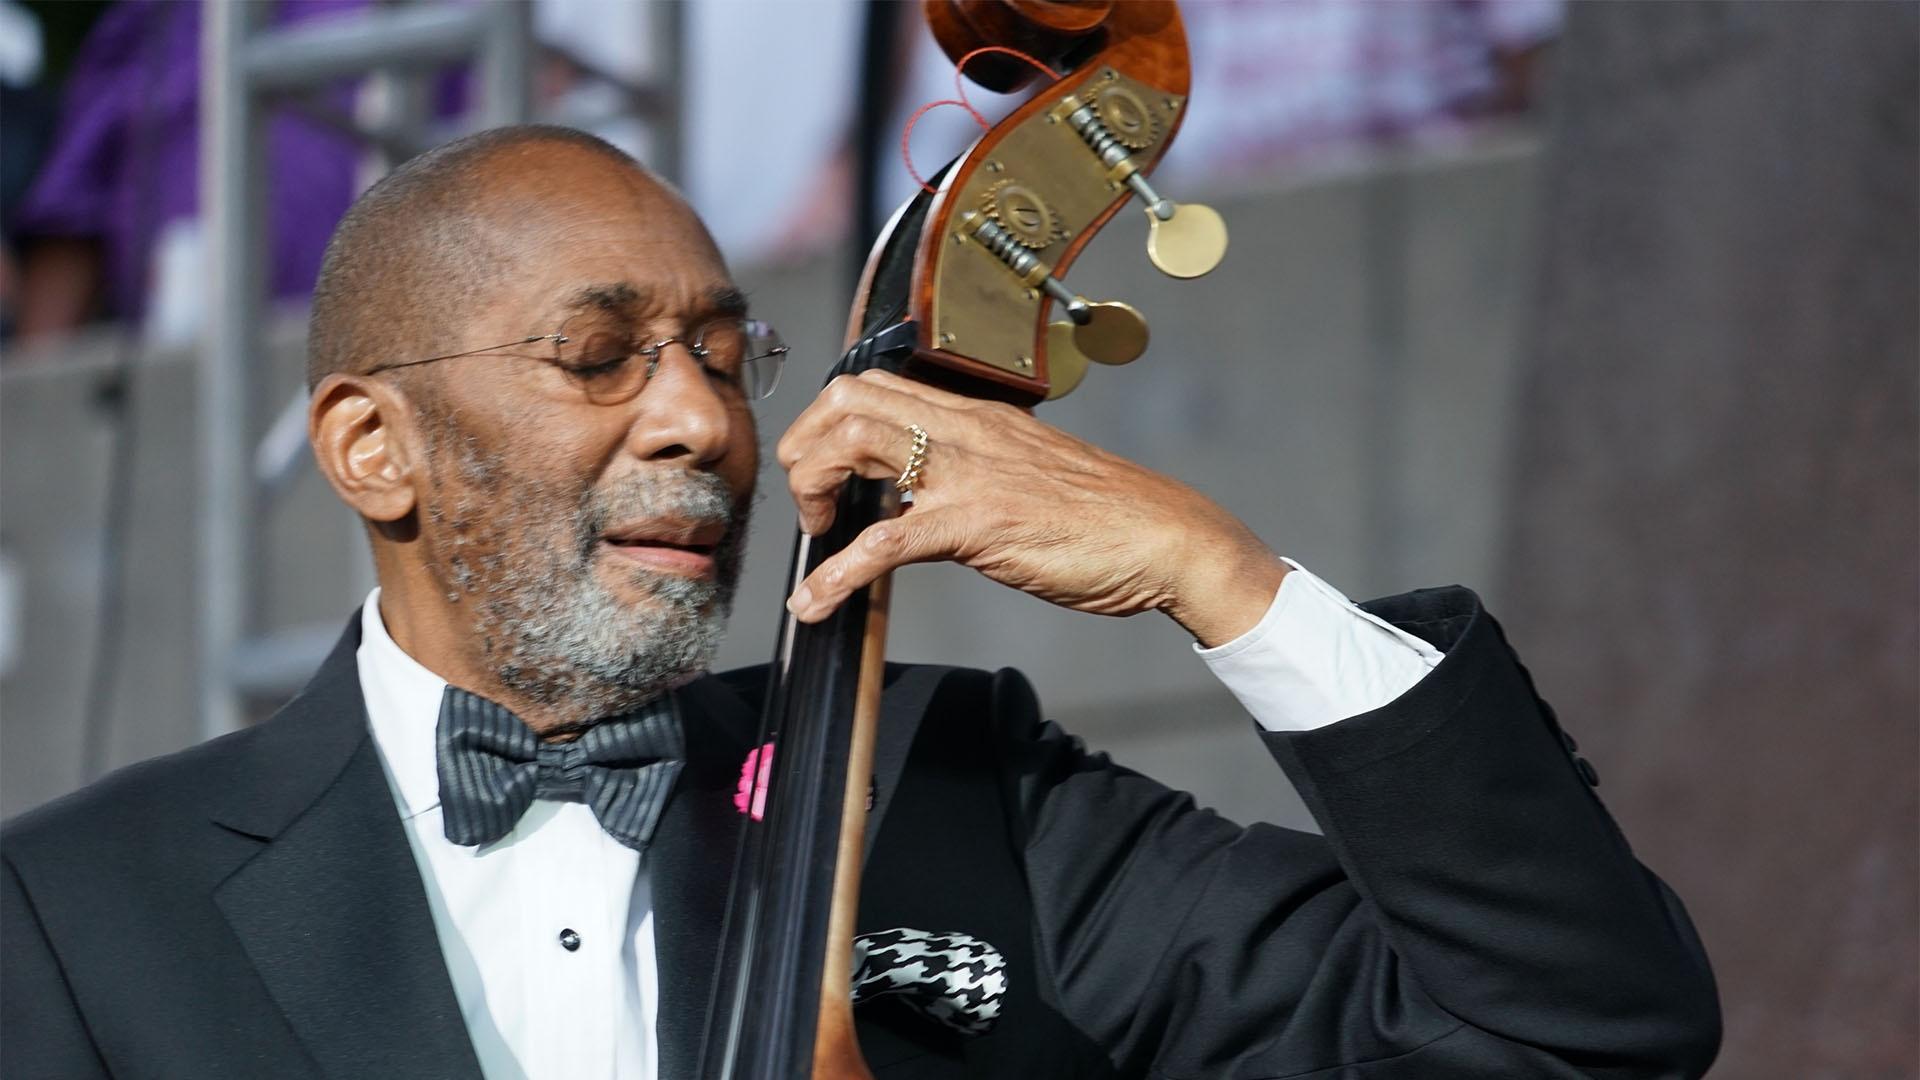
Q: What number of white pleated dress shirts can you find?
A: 1